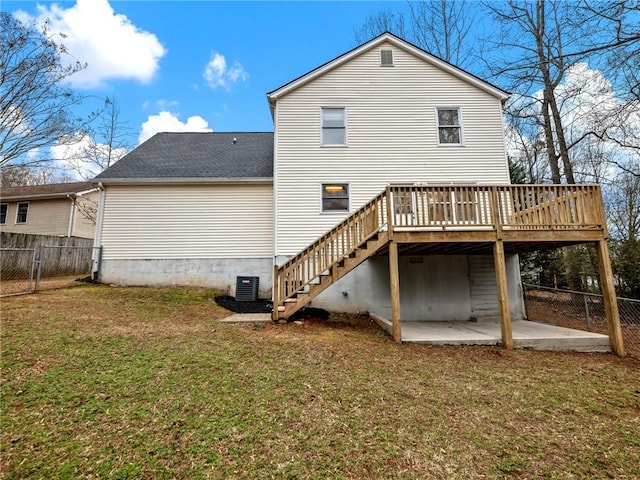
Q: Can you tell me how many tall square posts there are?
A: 3